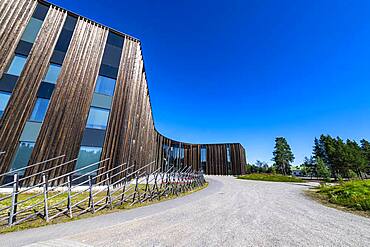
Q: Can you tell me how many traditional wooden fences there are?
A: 1